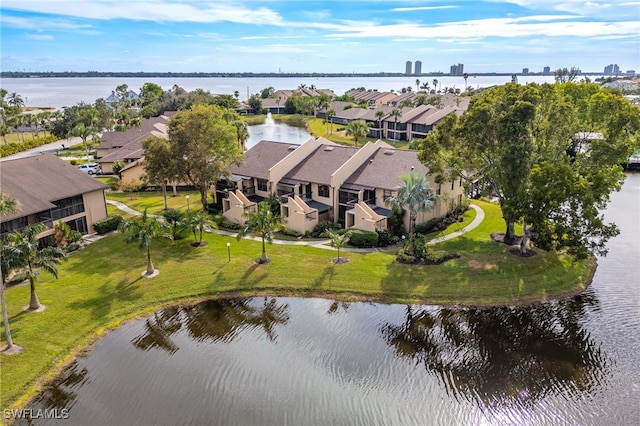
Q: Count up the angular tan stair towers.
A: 3